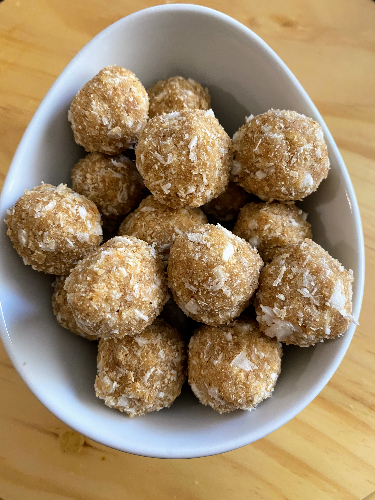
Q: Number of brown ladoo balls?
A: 15